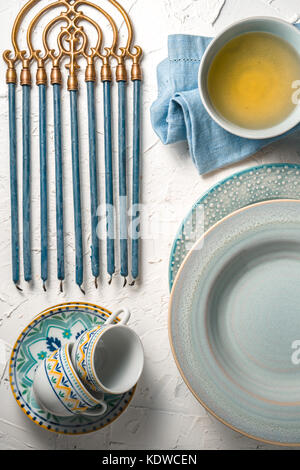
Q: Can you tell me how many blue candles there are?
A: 9